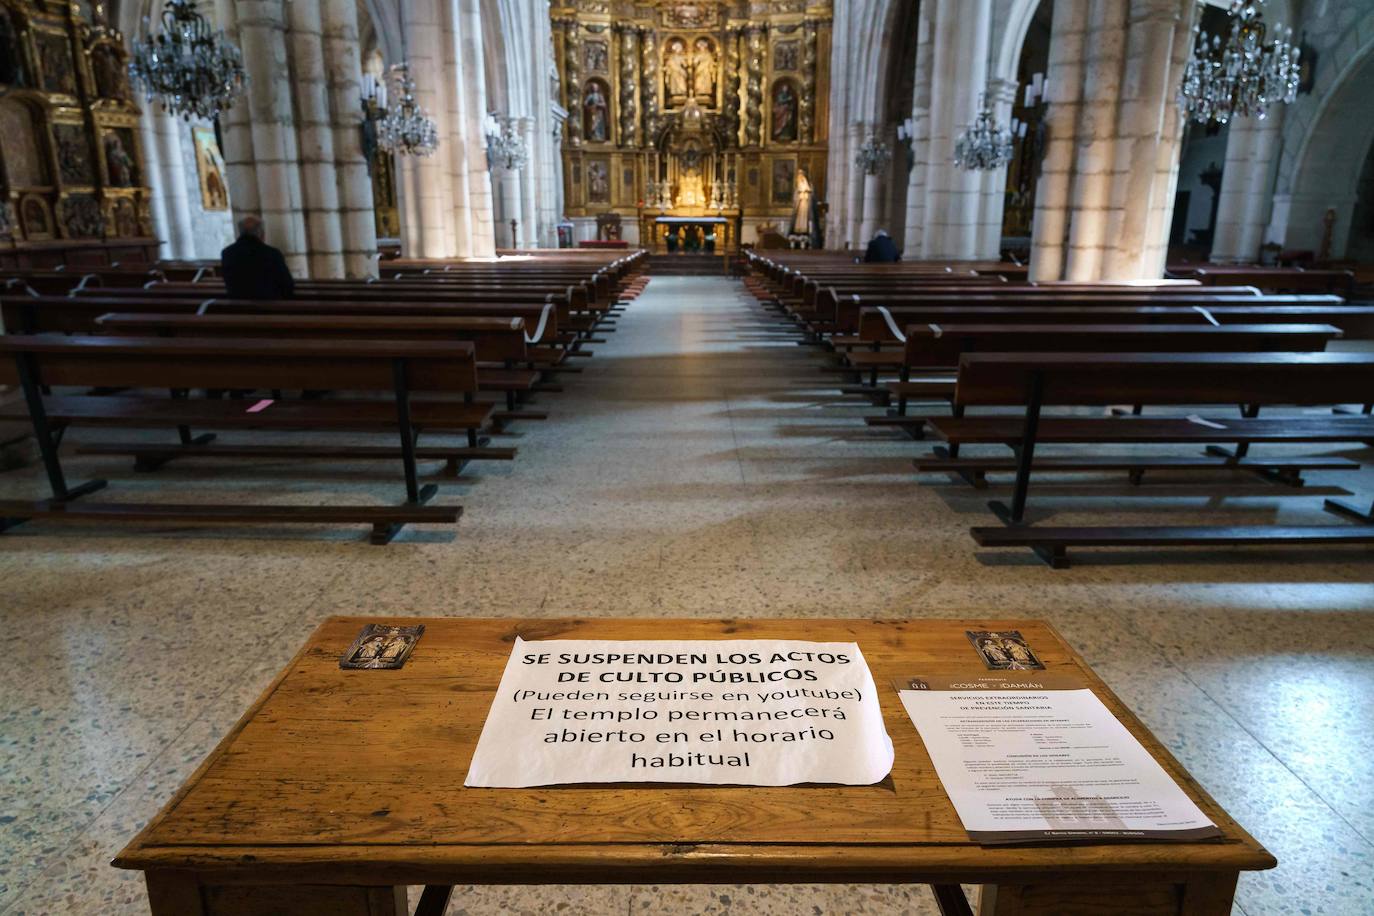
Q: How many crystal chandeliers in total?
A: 6